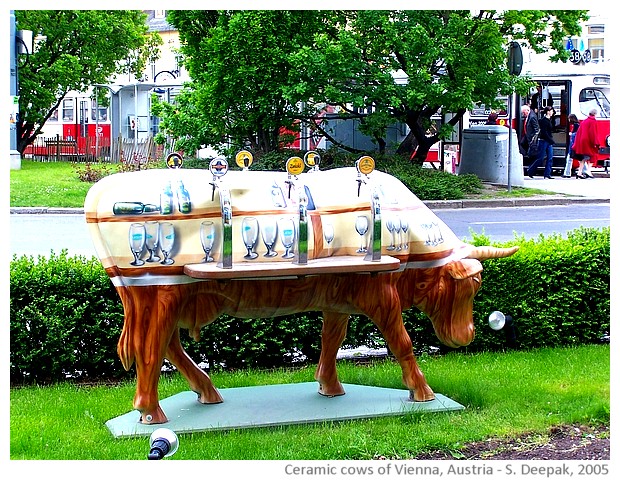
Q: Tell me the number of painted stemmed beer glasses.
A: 7